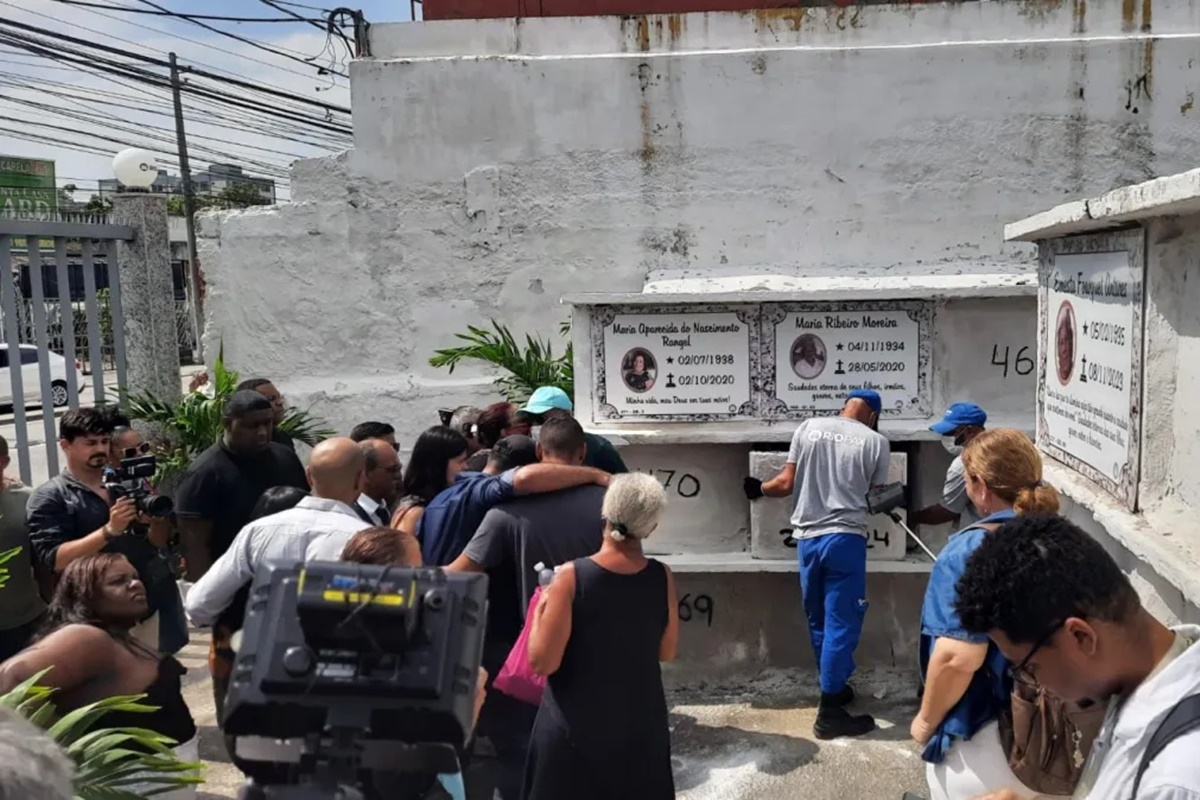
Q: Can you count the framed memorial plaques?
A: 3